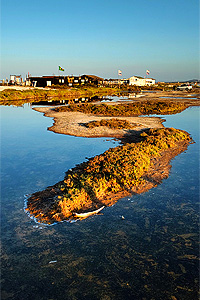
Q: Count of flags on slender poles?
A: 3